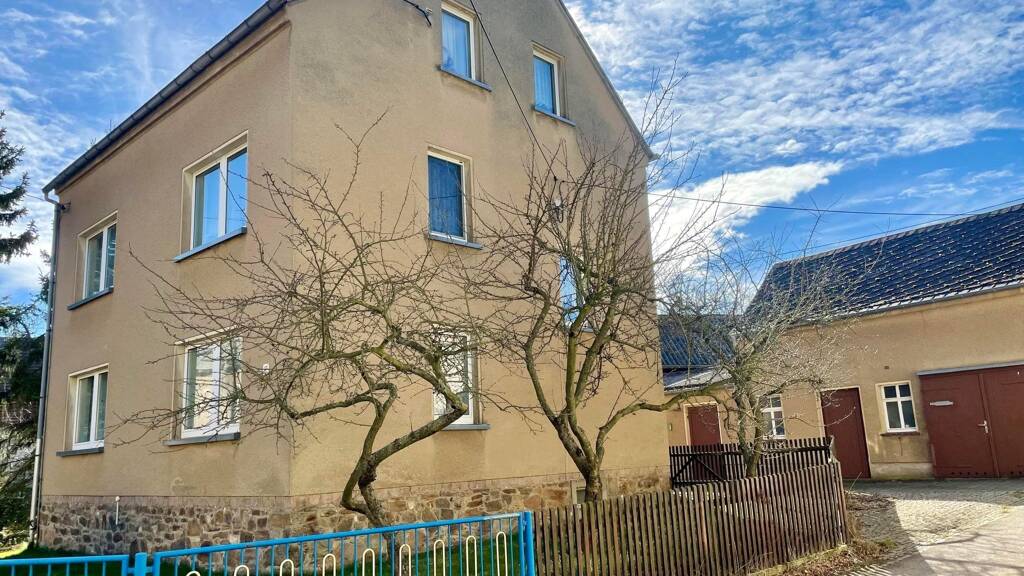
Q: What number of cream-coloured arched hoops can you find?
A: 9